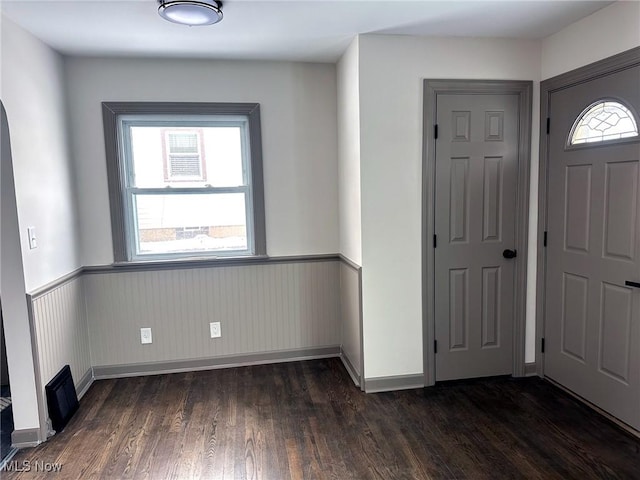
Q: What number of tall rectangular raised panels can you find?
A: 8